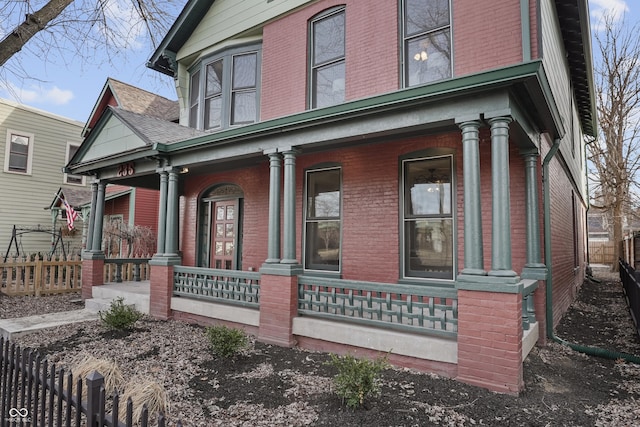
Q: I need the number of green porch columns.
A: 9